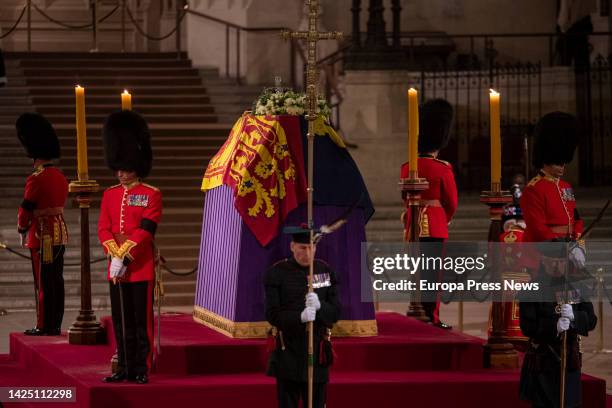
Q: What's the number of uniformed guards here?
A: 7